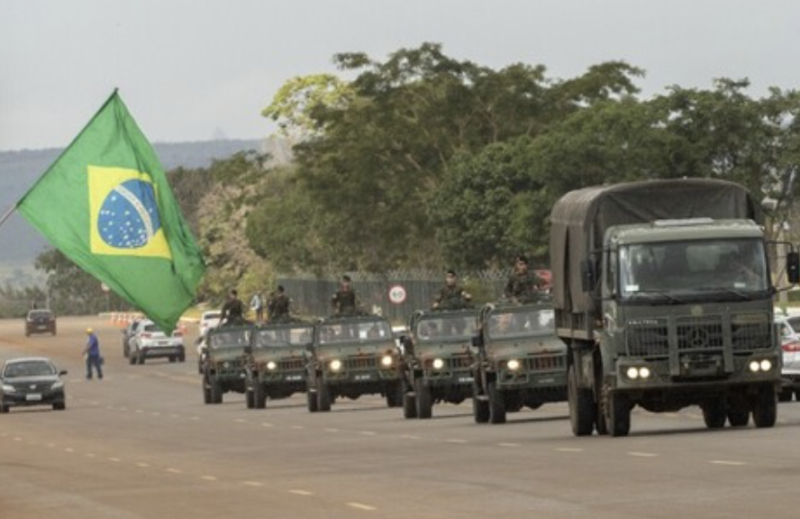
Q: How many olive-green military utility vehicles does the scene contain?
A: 5